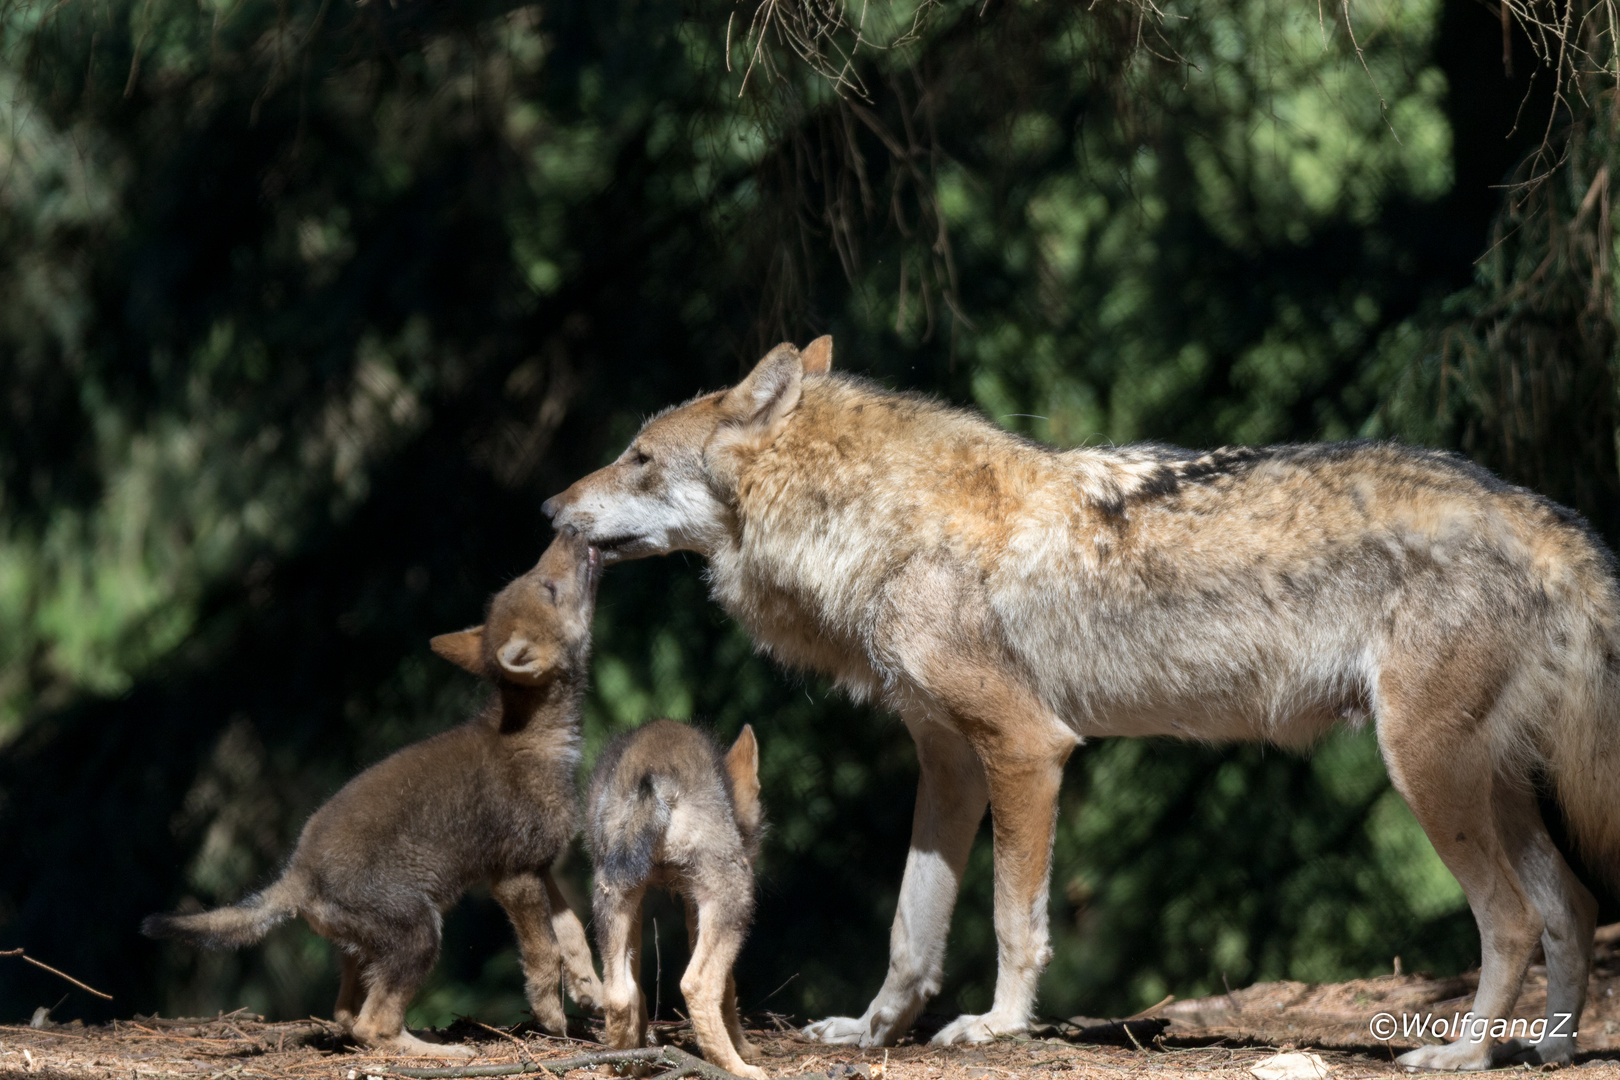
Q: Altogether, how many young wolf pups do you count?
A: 2